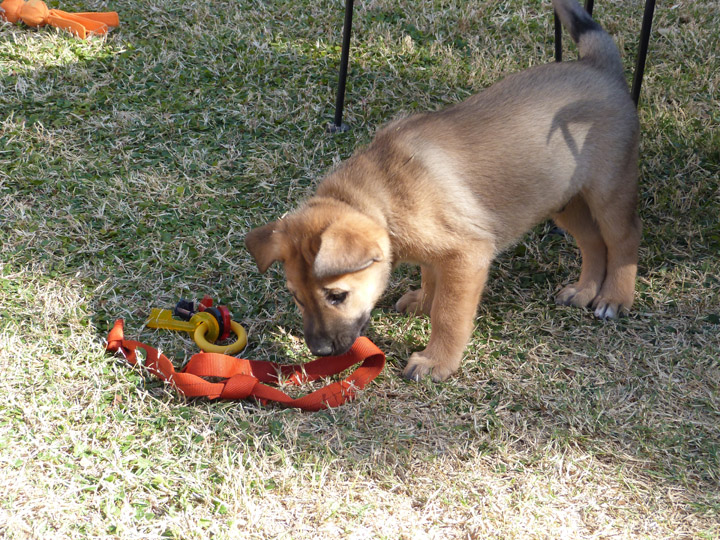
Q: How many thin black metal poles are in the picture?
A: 4